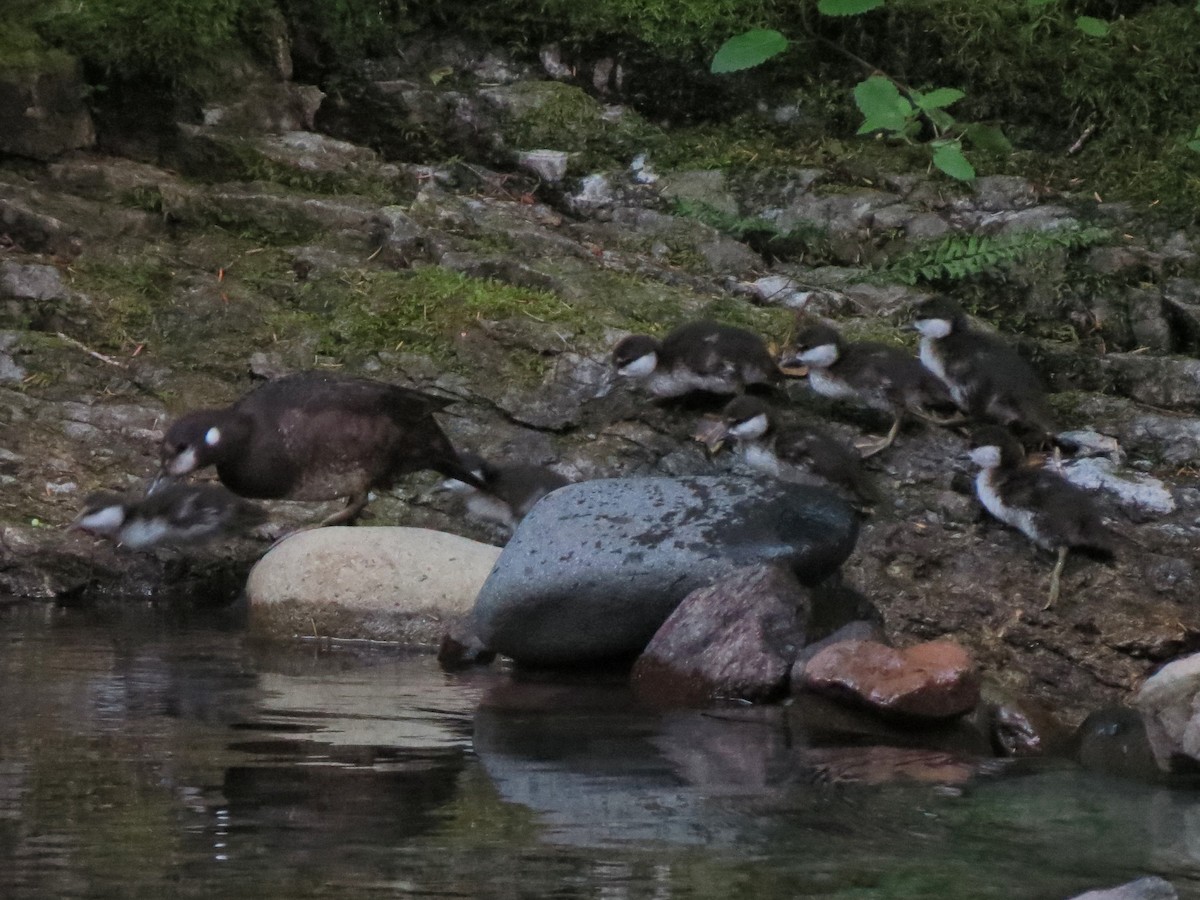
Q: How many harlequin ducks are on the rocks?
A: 8